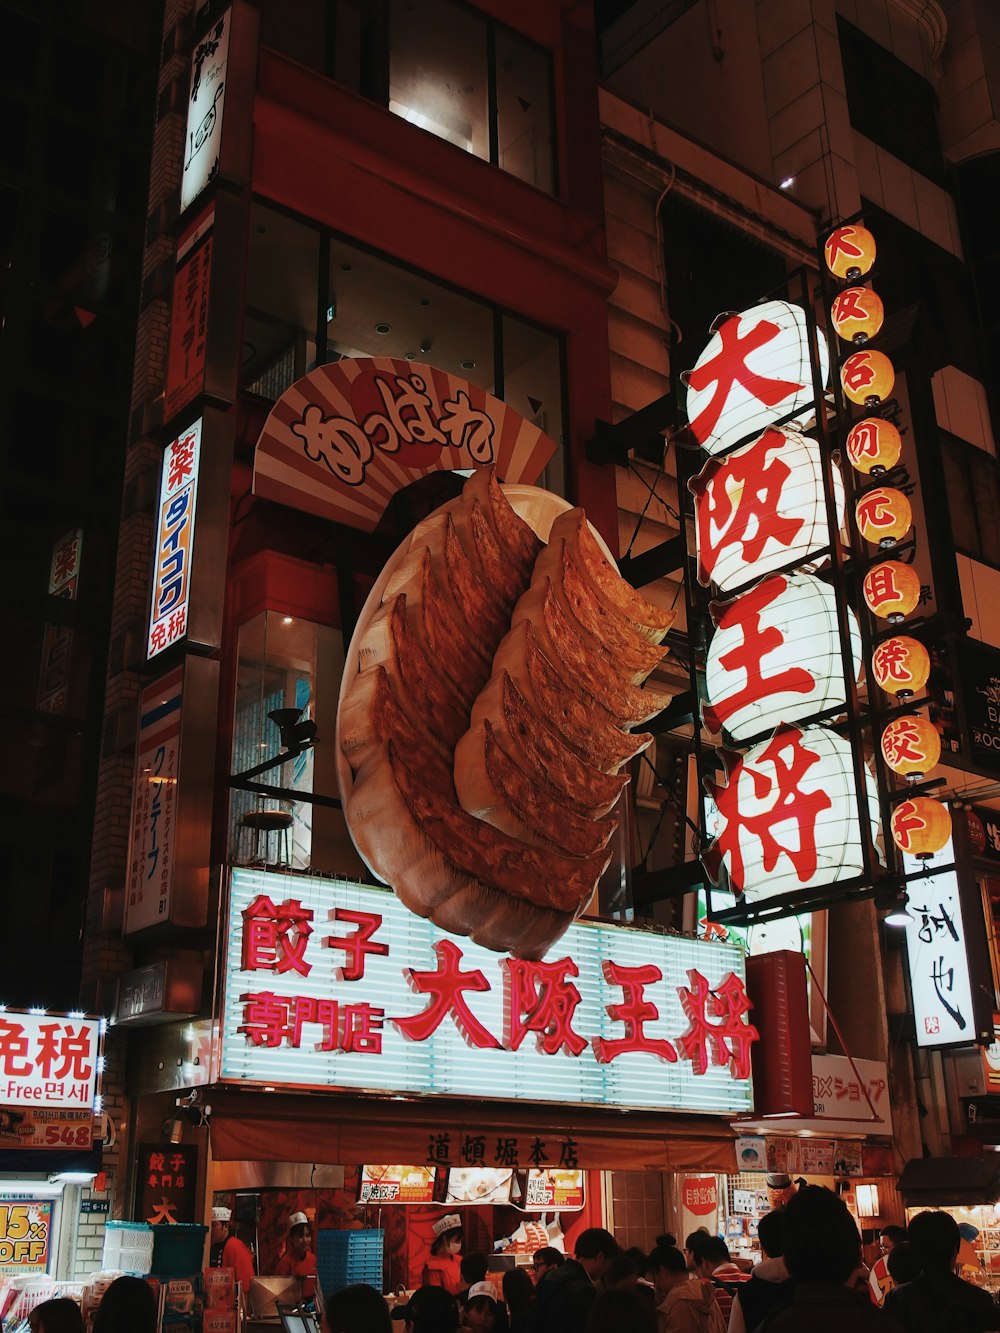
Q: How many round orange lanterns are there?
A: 9